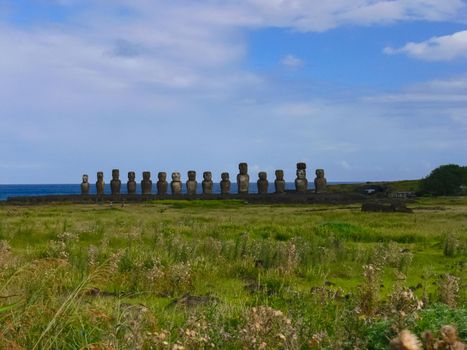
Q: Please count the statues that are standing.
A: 15